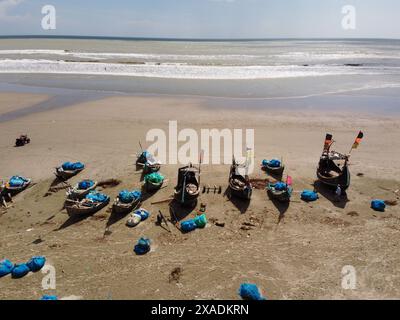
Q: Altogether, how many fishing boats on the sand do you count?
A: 12